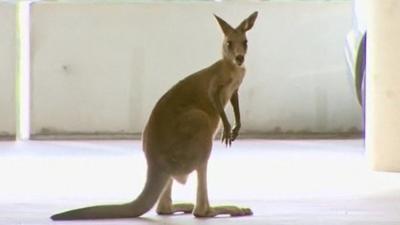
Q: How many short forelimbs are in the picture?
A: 2